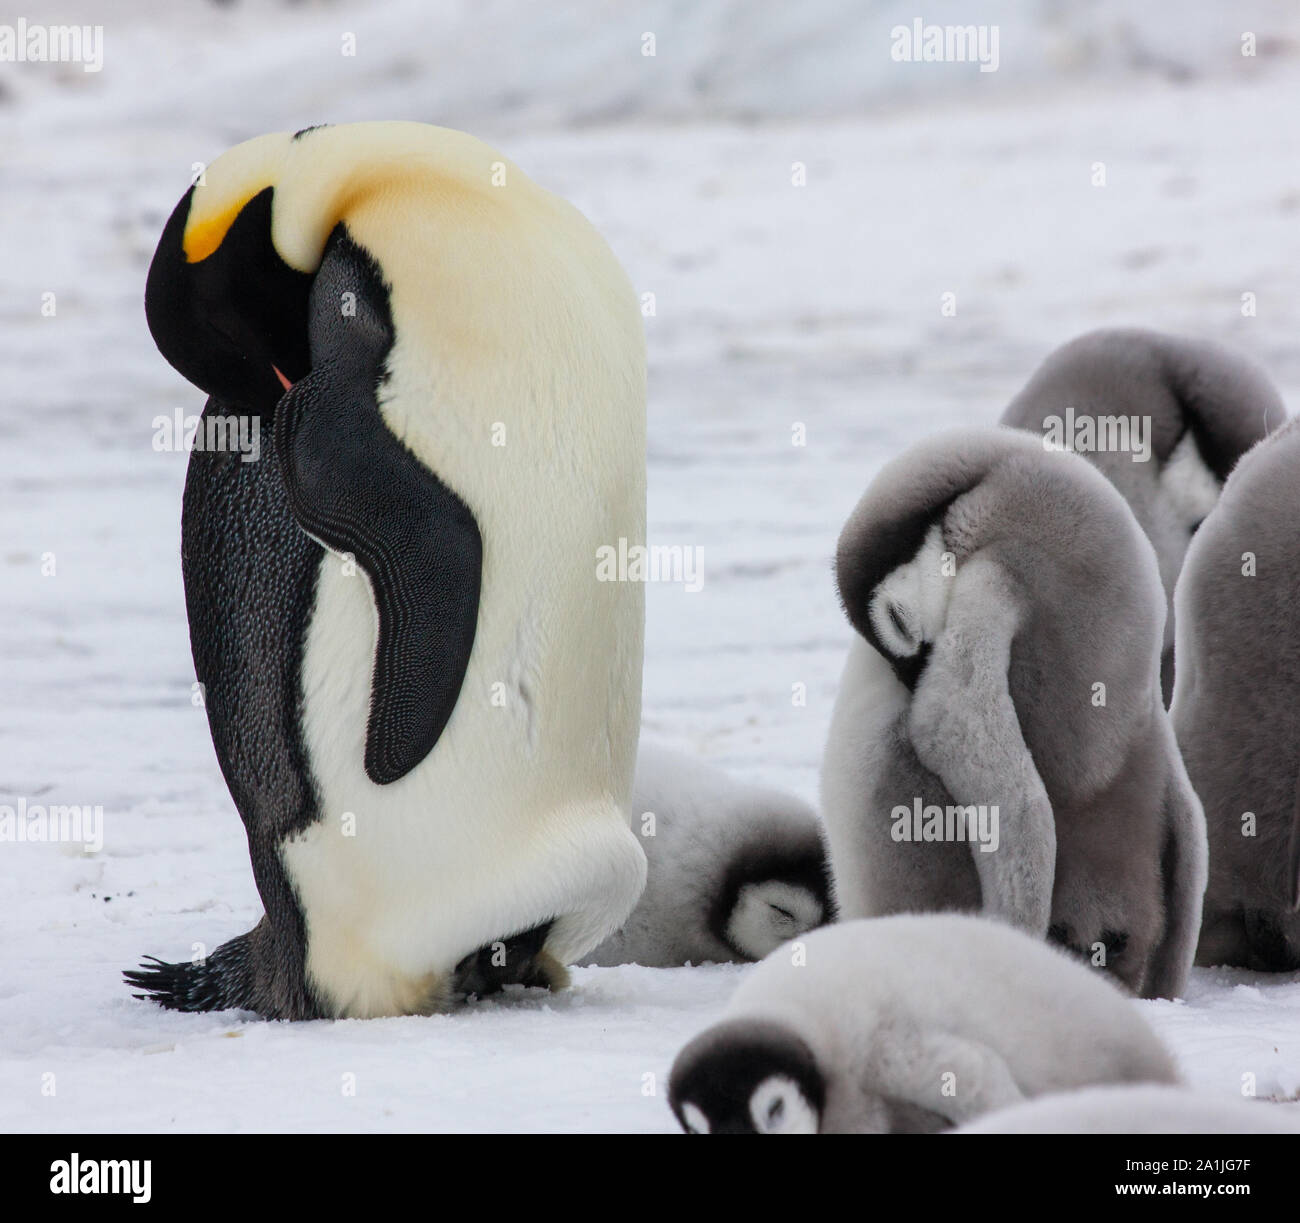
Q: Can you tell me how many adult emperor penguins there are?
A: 1